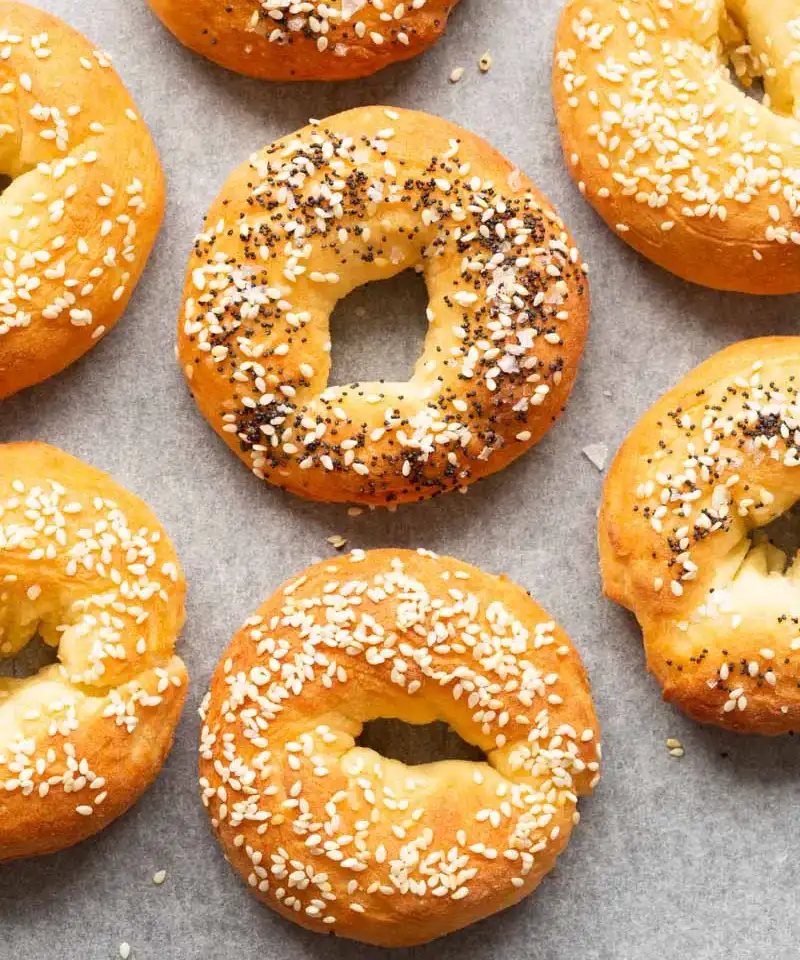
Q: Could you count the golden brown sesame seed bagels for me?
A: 4